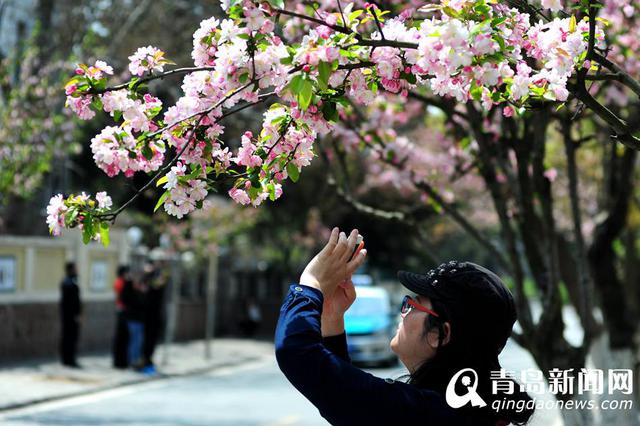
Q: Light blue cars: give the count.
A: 1